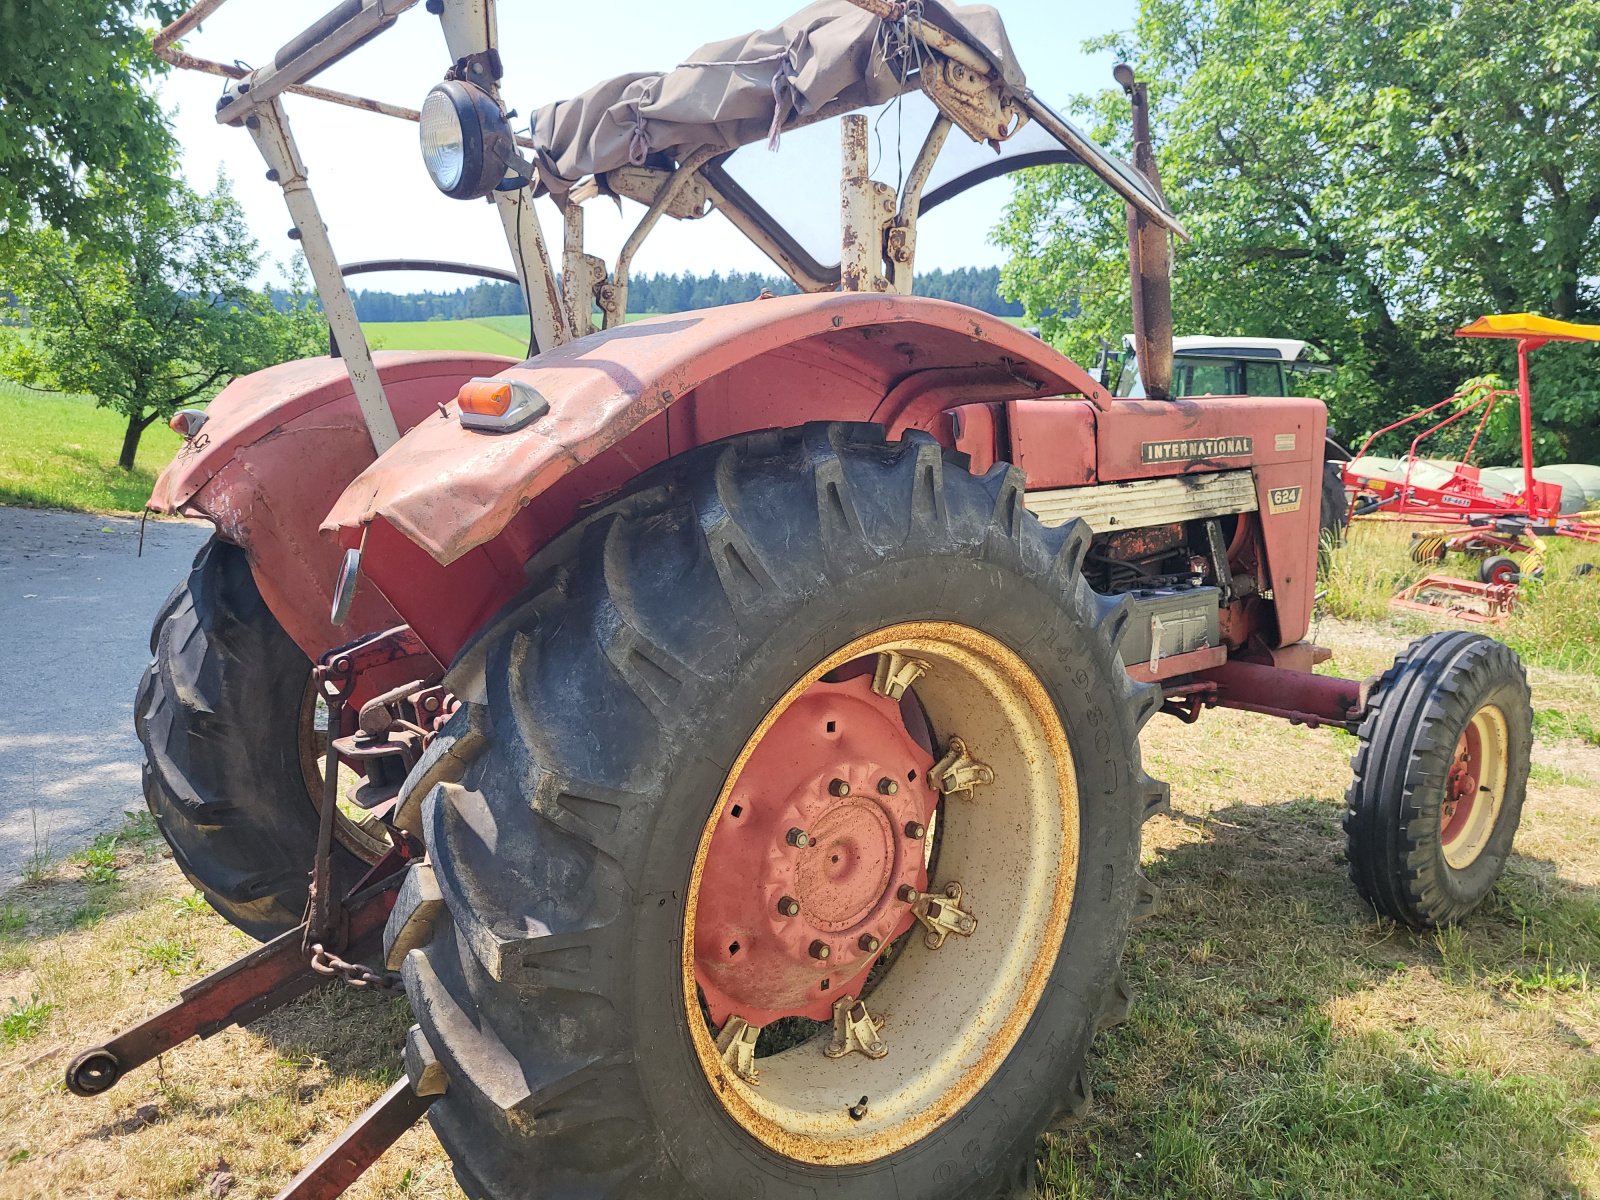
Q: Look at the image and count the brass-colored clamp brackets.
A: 5